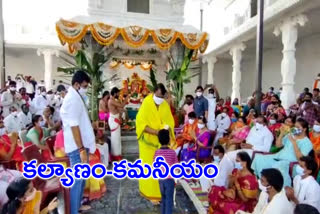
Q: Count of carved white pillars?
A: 4